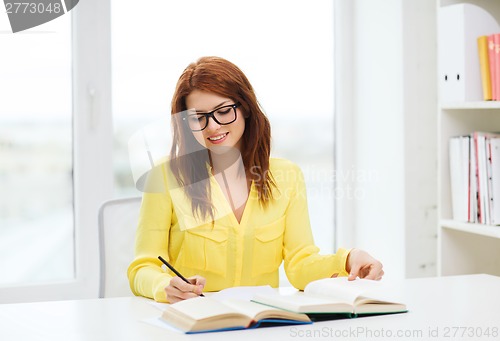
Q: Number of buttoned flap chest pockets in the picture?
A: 2